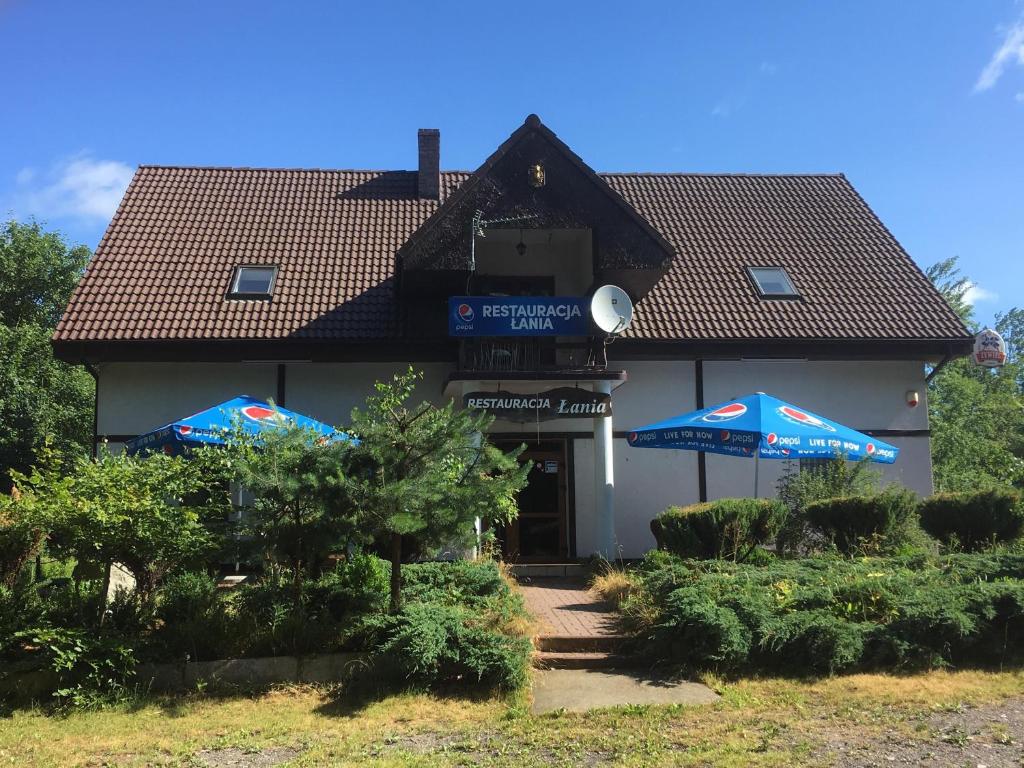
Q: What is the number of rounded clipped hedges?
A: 3